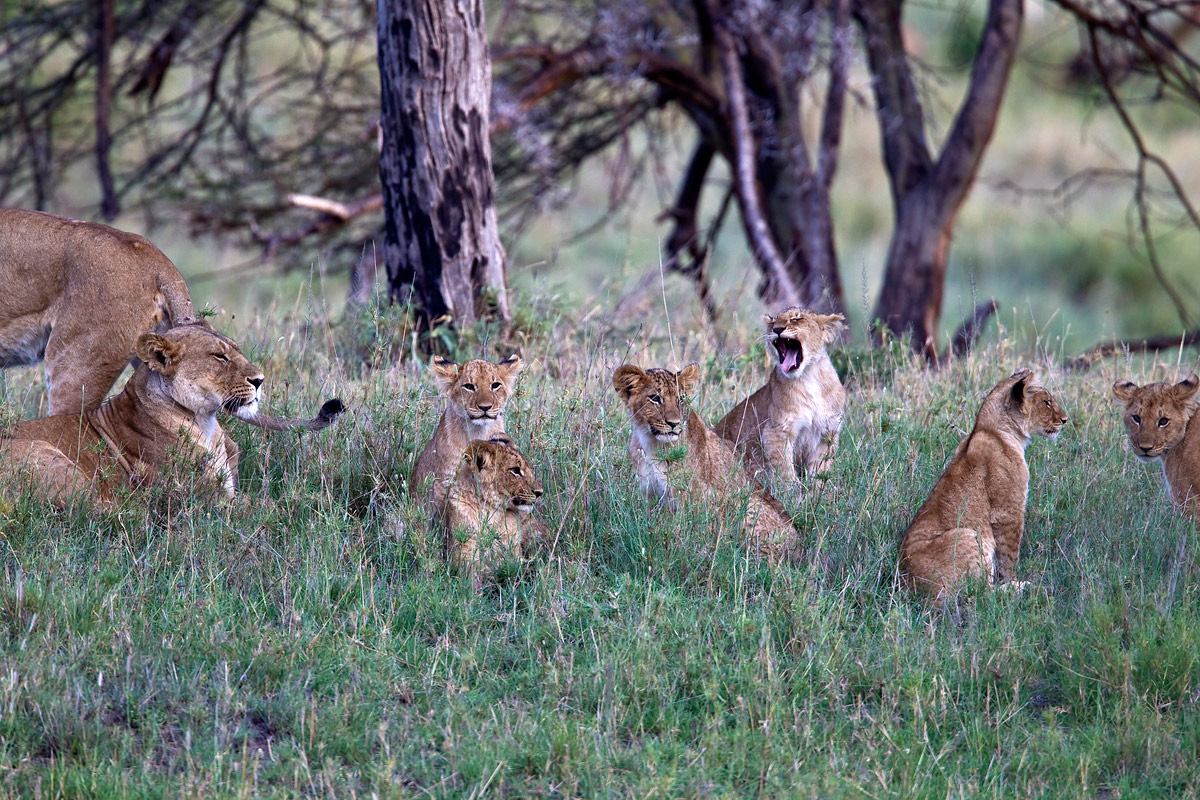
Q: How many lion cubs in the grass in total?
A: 6